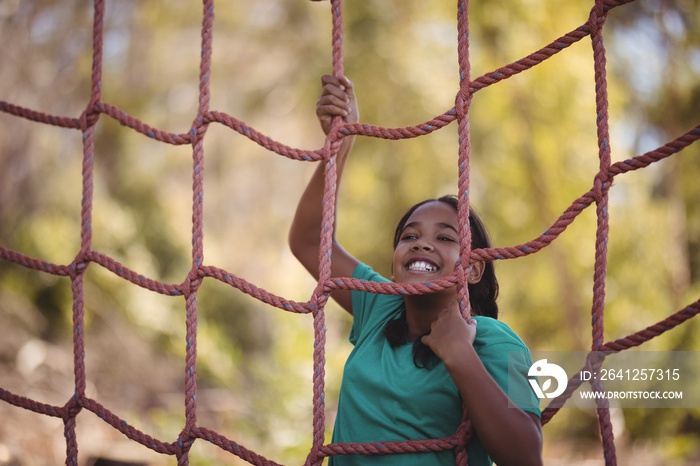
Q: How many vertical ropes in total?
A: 5